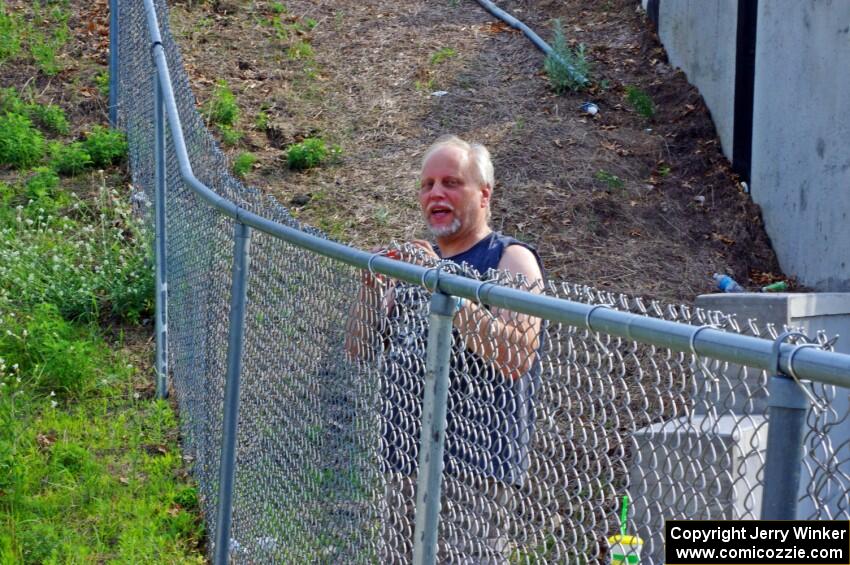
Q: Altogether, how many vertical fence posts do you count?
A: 5